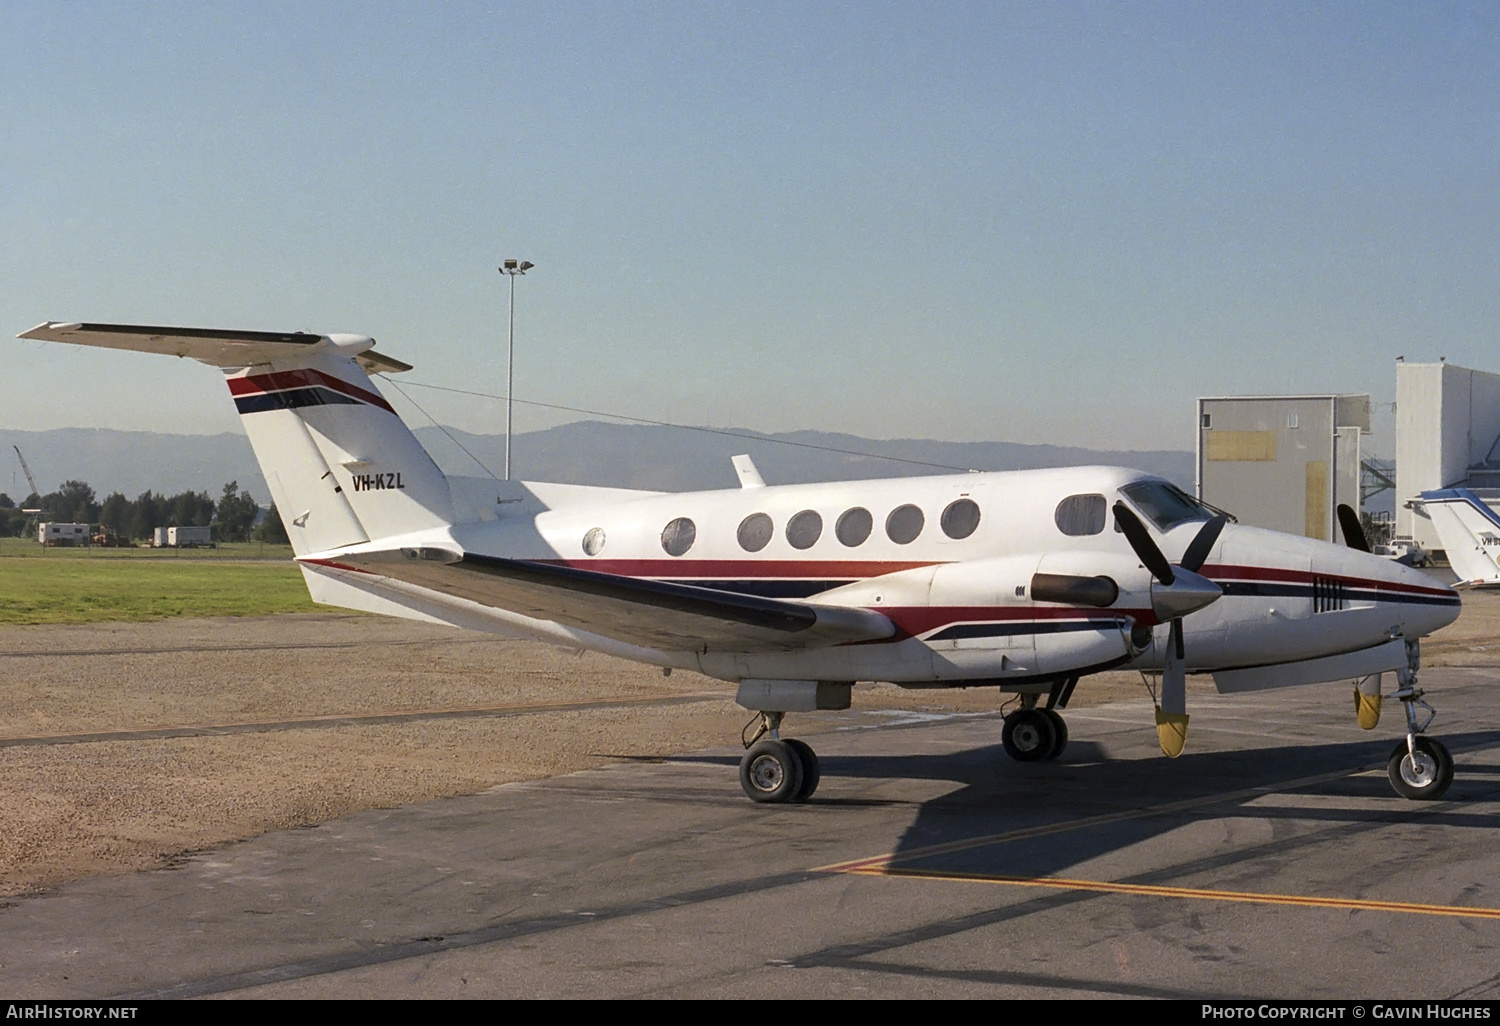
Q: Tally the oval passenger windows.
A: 7